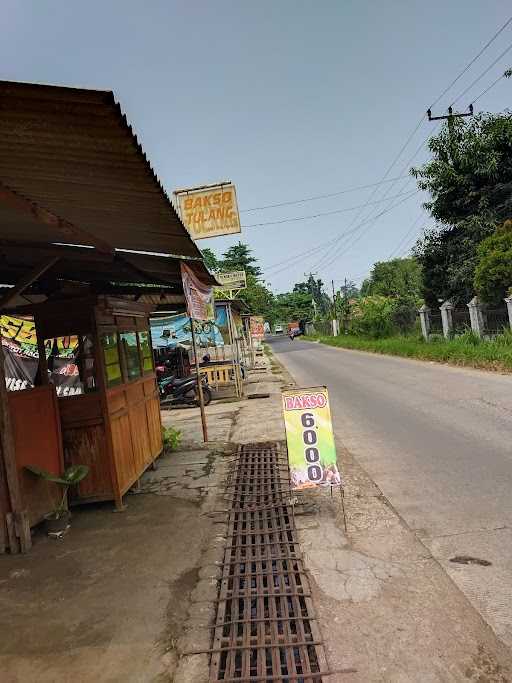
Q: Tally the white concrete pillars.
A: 4